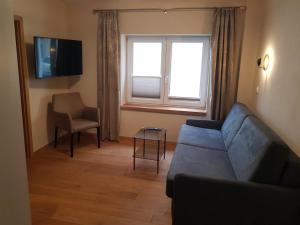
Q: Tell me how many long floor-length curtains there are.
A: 2